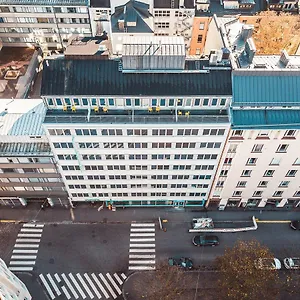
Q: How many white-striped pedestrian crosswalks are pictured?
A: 3